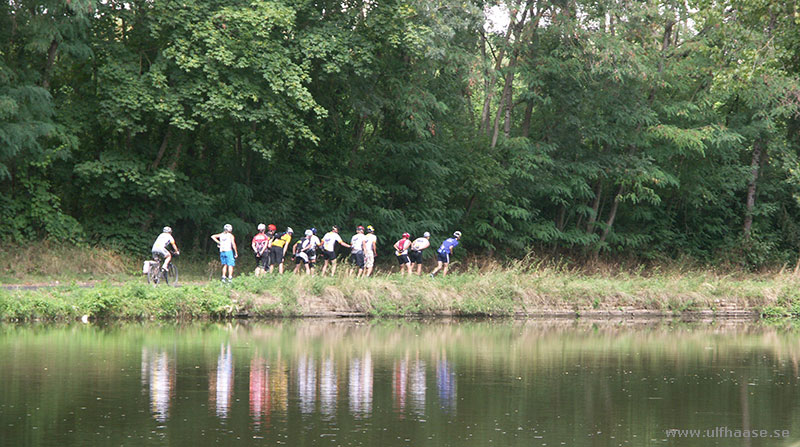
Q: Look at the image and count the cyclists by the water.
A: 1